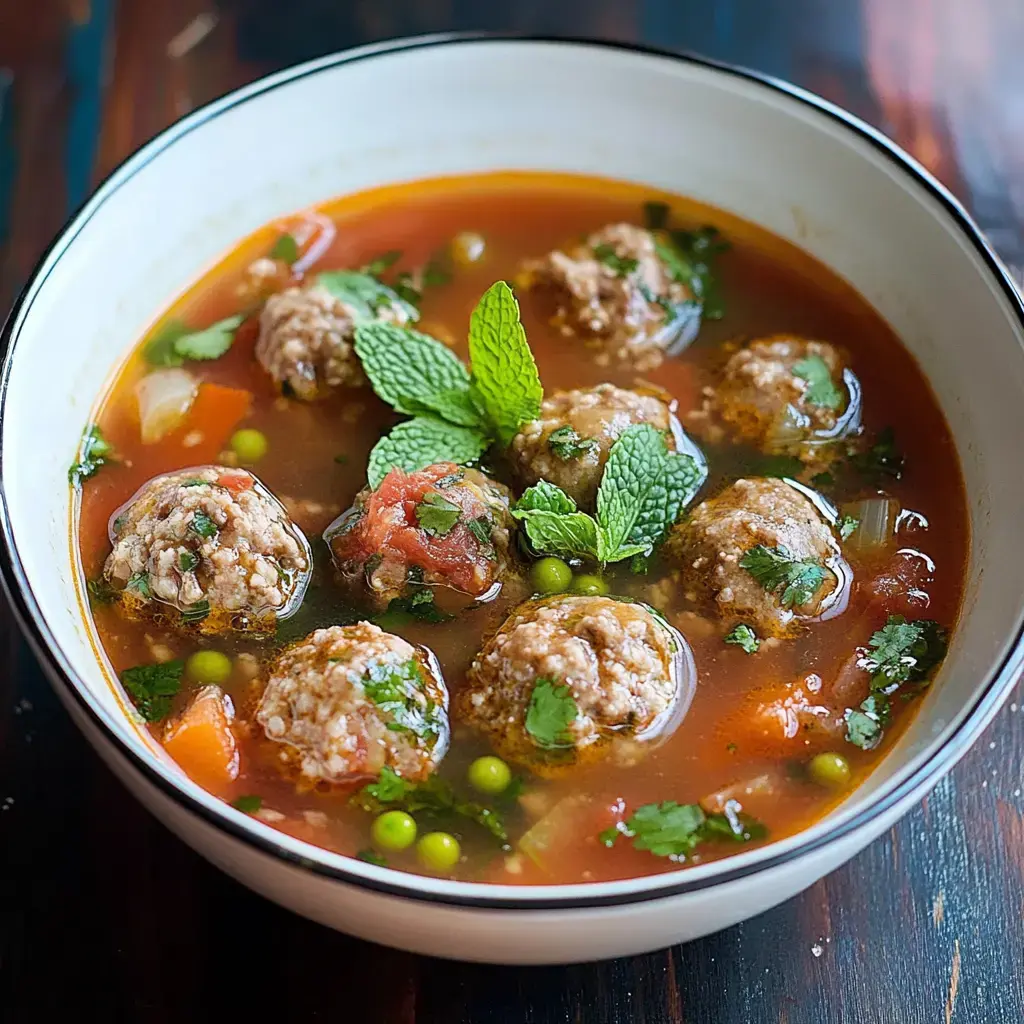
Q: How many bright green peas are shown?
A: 8